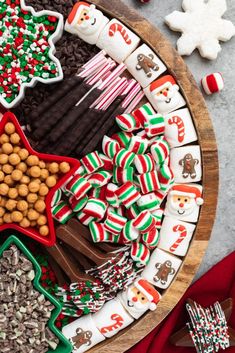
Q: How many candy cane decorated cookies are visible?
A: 4